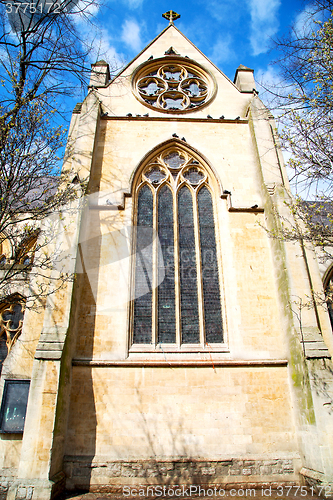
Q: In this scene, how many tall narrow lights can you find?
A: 4